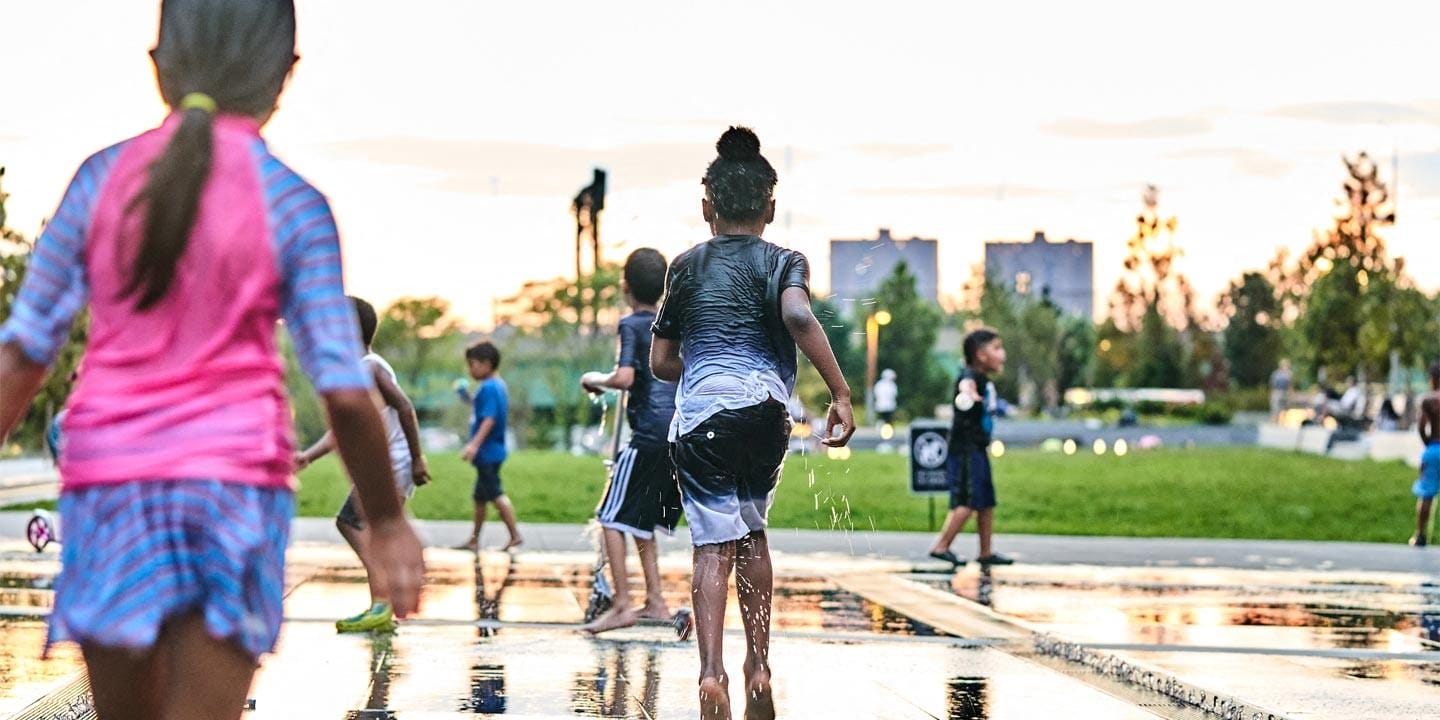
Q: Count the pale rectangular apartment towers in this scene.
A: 2